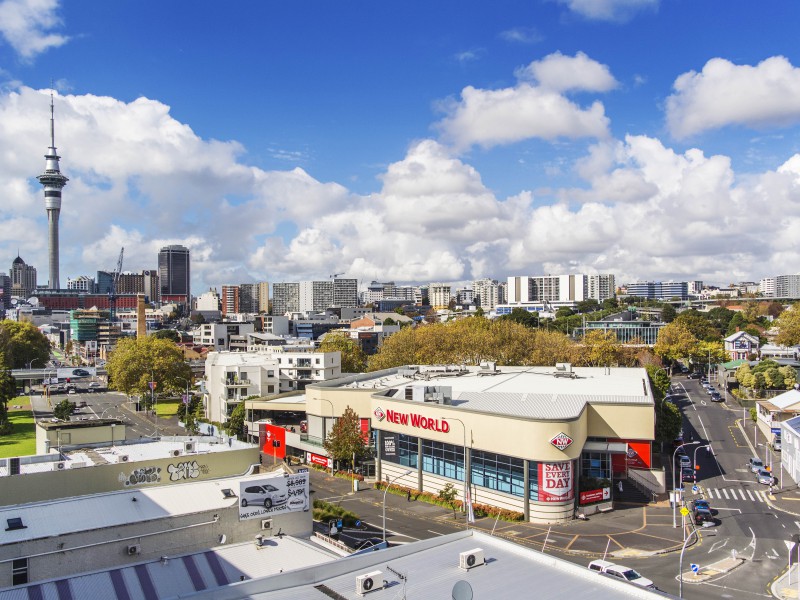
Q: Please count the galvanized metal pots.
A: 0